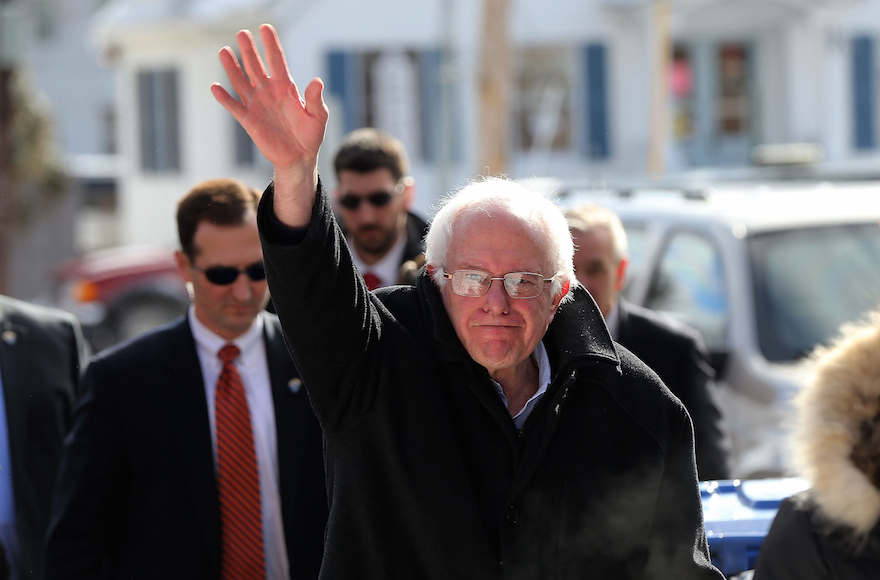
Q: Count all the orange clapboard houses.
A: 0